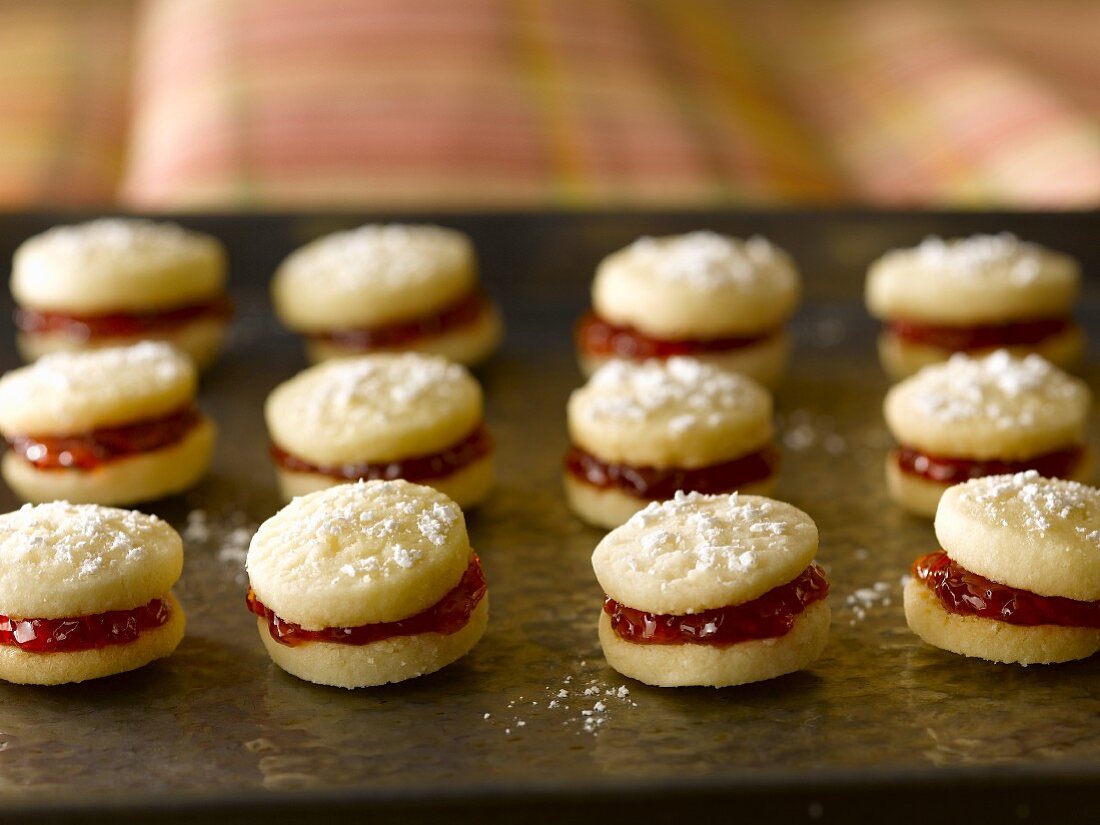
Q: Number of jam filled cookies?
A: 12